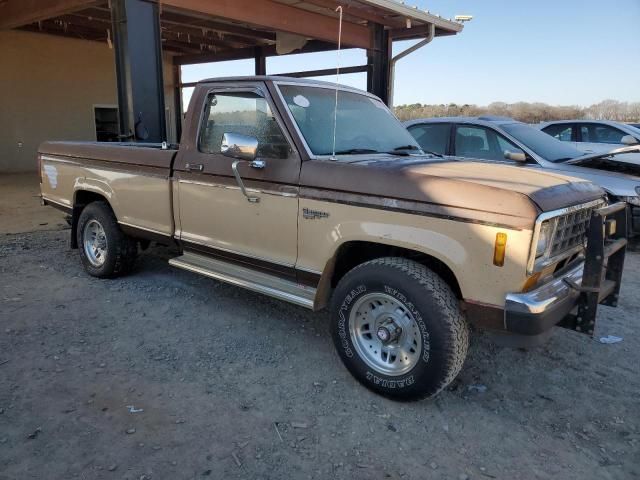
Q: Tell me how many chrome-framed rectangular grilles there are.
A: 1